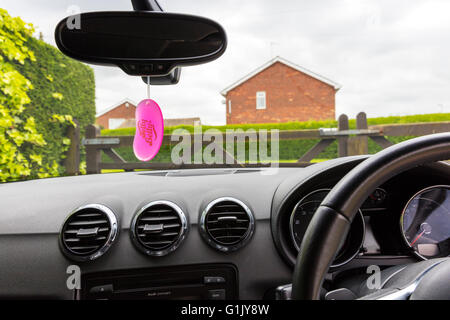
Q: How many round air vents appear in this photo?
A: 3